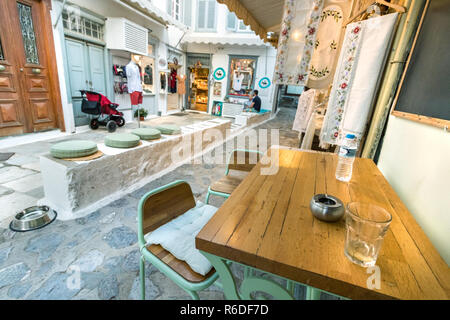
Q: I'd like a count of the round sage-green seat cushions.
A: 4